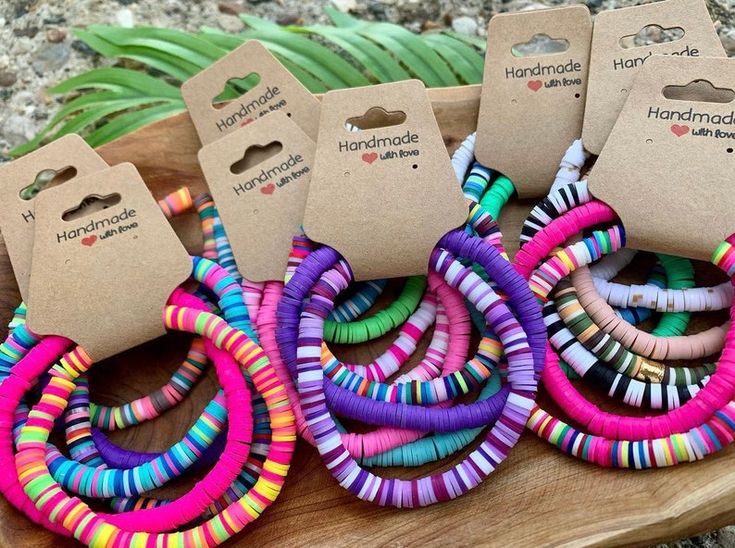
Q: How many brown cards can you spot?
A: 8